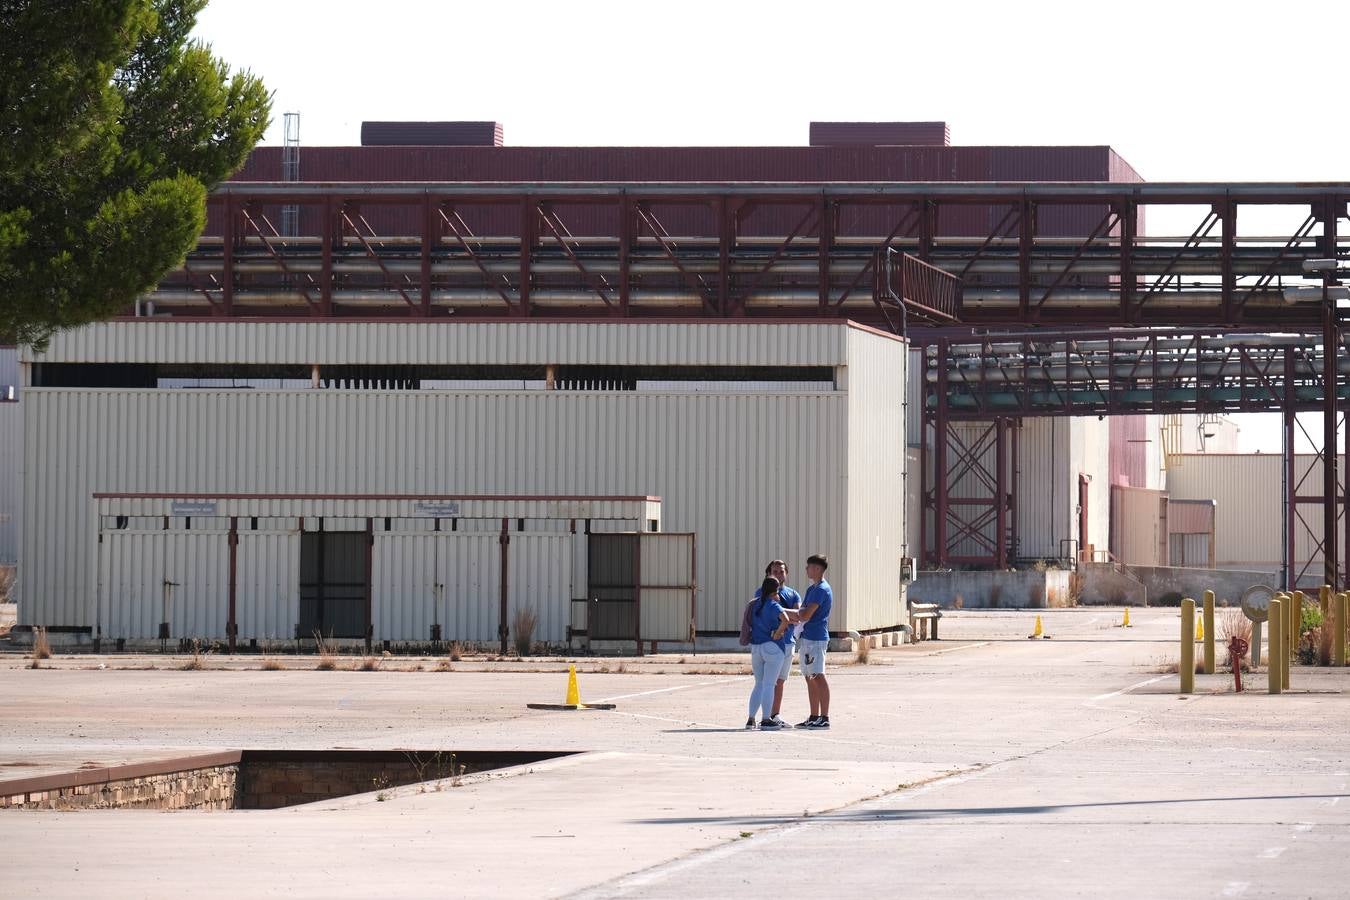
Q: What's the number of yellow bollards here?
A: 10